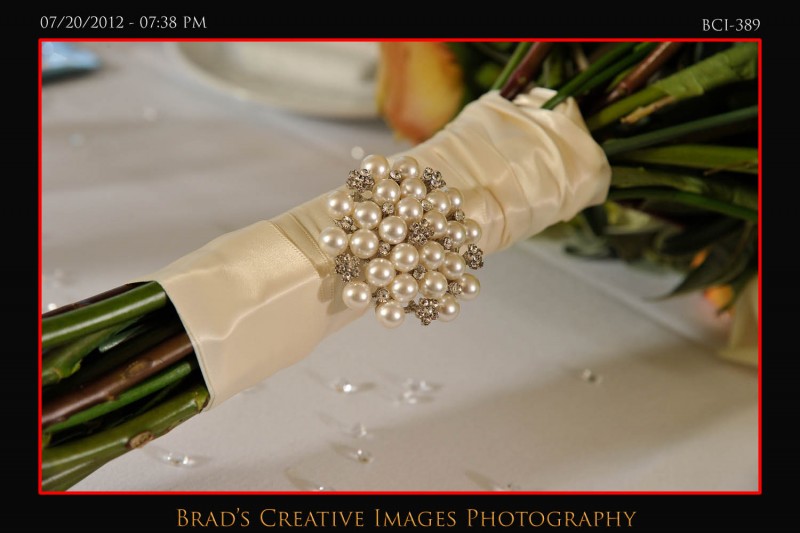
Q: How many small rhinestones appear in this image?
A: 10